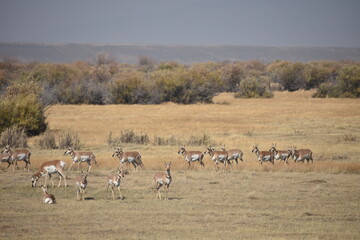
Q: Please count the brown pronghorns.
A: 15